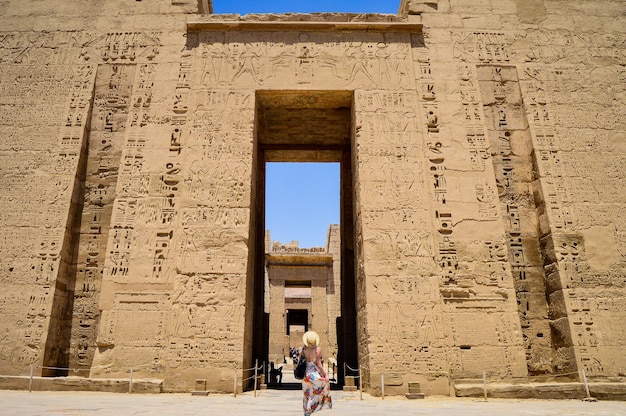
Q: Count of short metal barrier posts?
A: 10